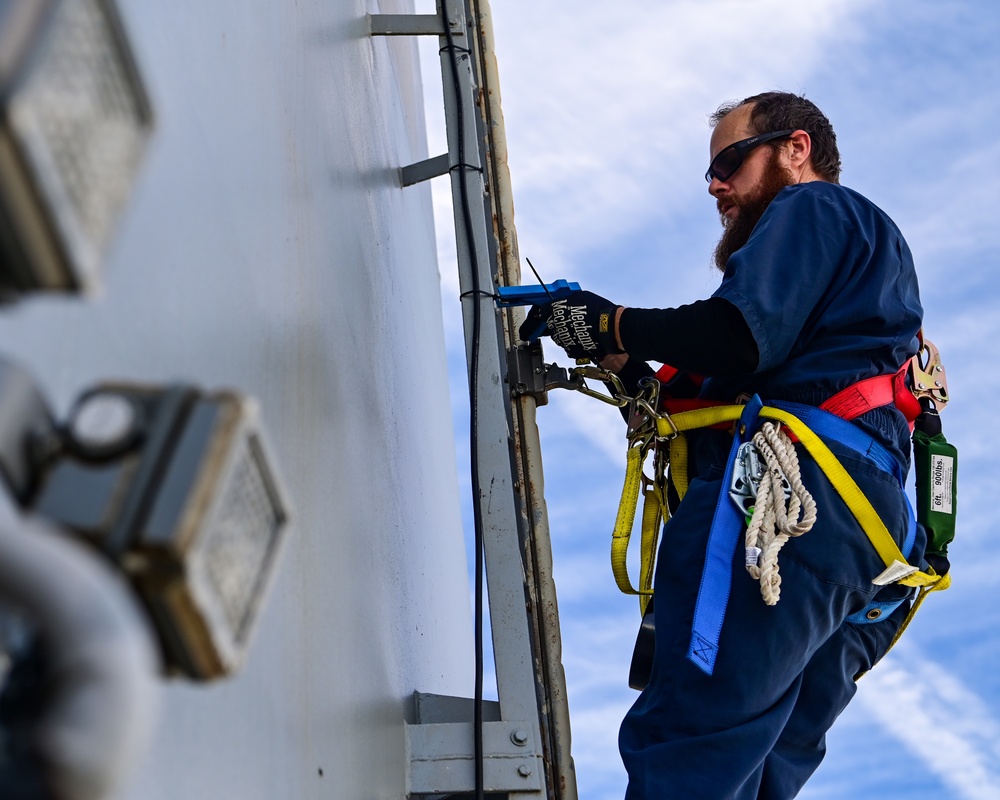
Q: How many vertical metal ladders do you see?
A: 1